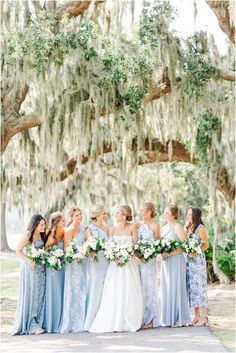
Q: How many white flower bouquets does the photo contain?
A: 8